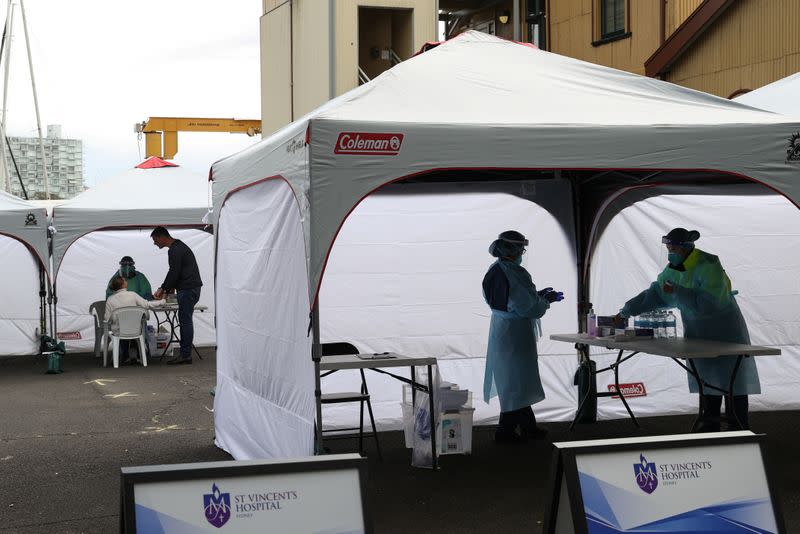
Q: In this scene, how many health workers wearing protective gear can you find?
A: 3